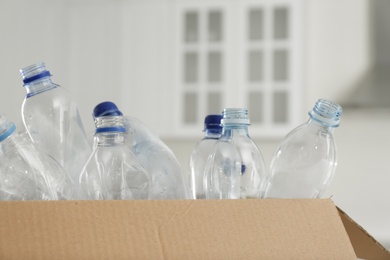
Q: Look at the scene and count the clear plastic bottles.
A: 7